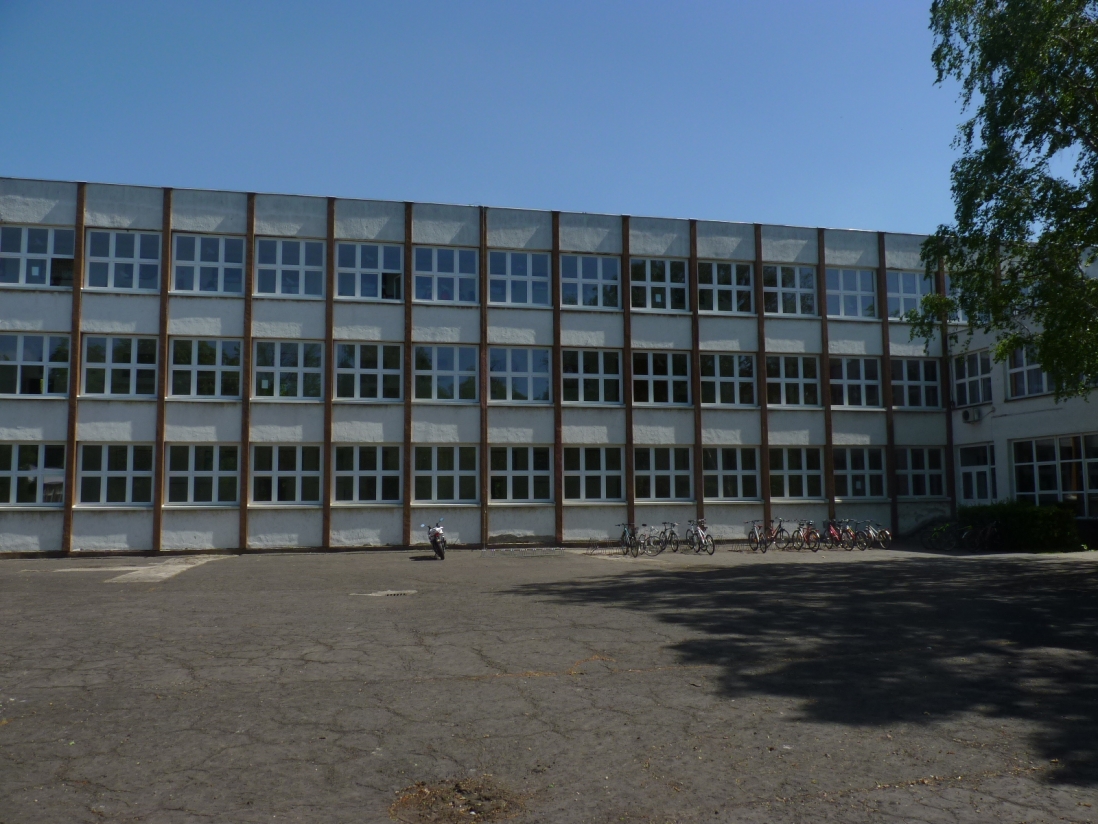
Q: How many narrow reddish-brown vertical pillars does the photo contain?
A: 13